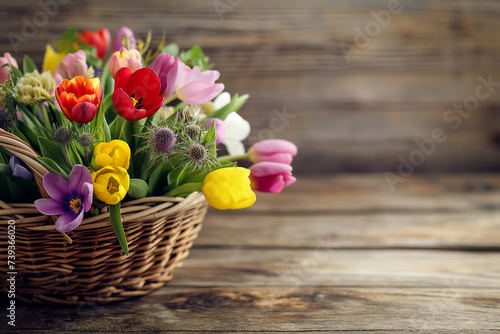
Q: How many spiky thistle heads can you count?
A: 5